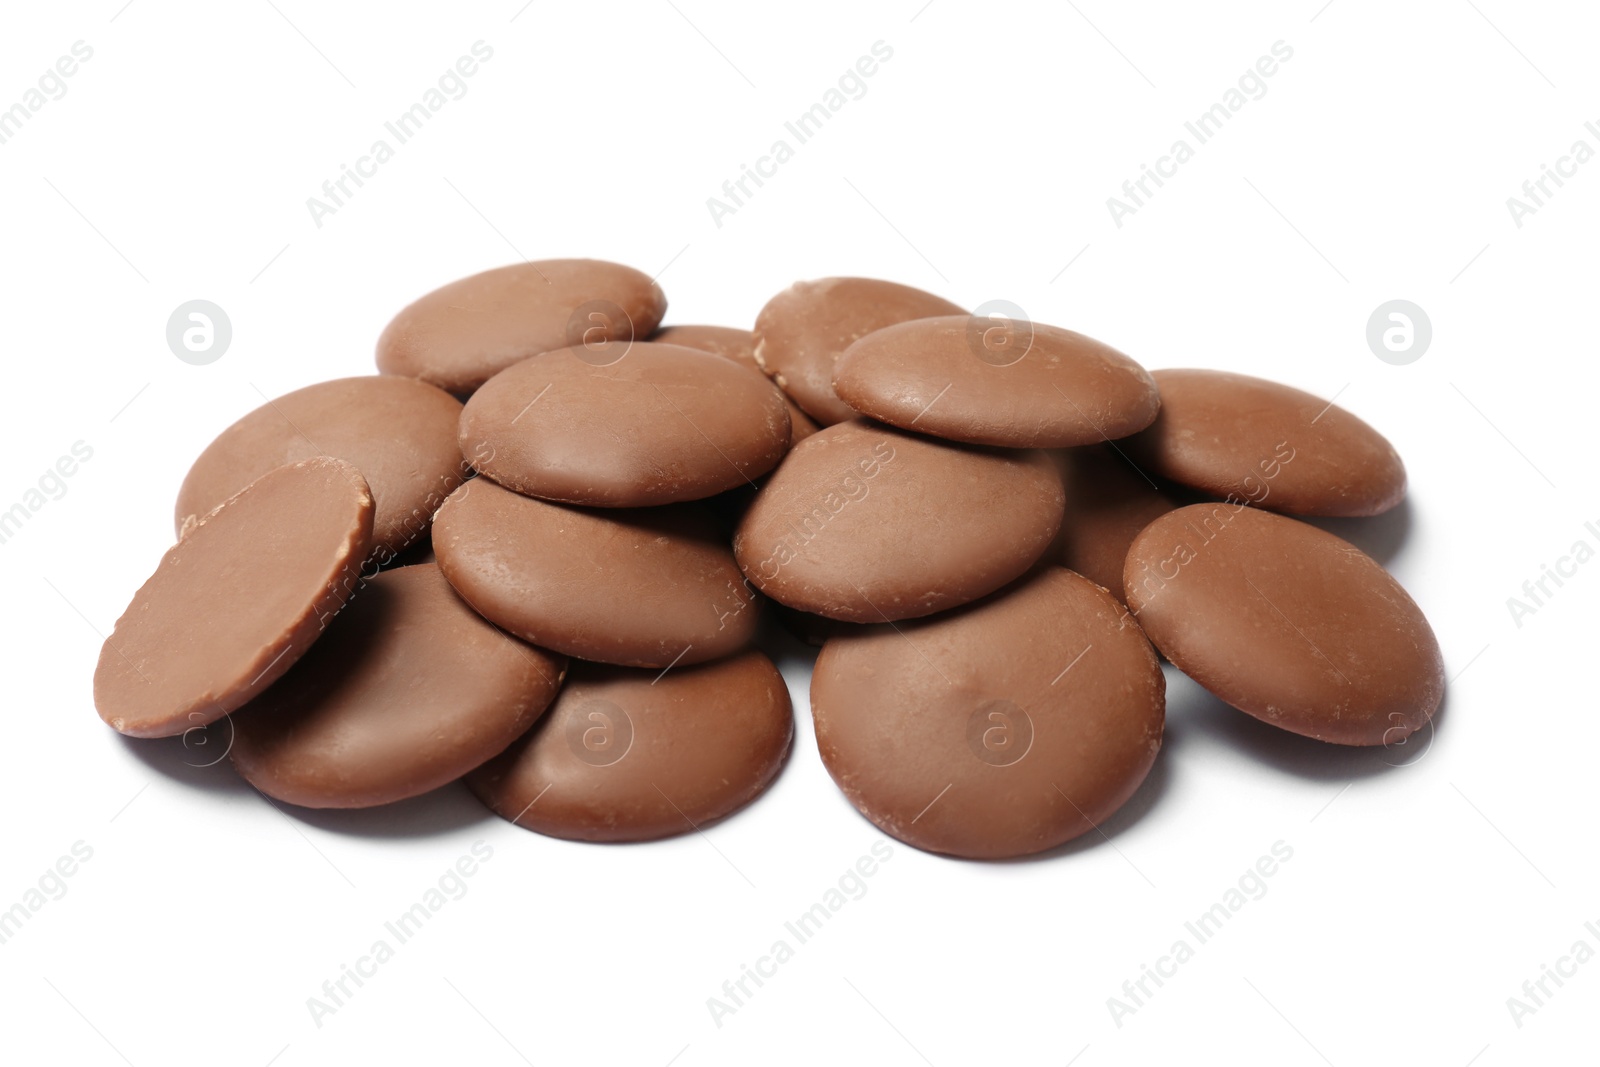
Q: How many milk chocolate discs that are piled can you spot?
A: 15